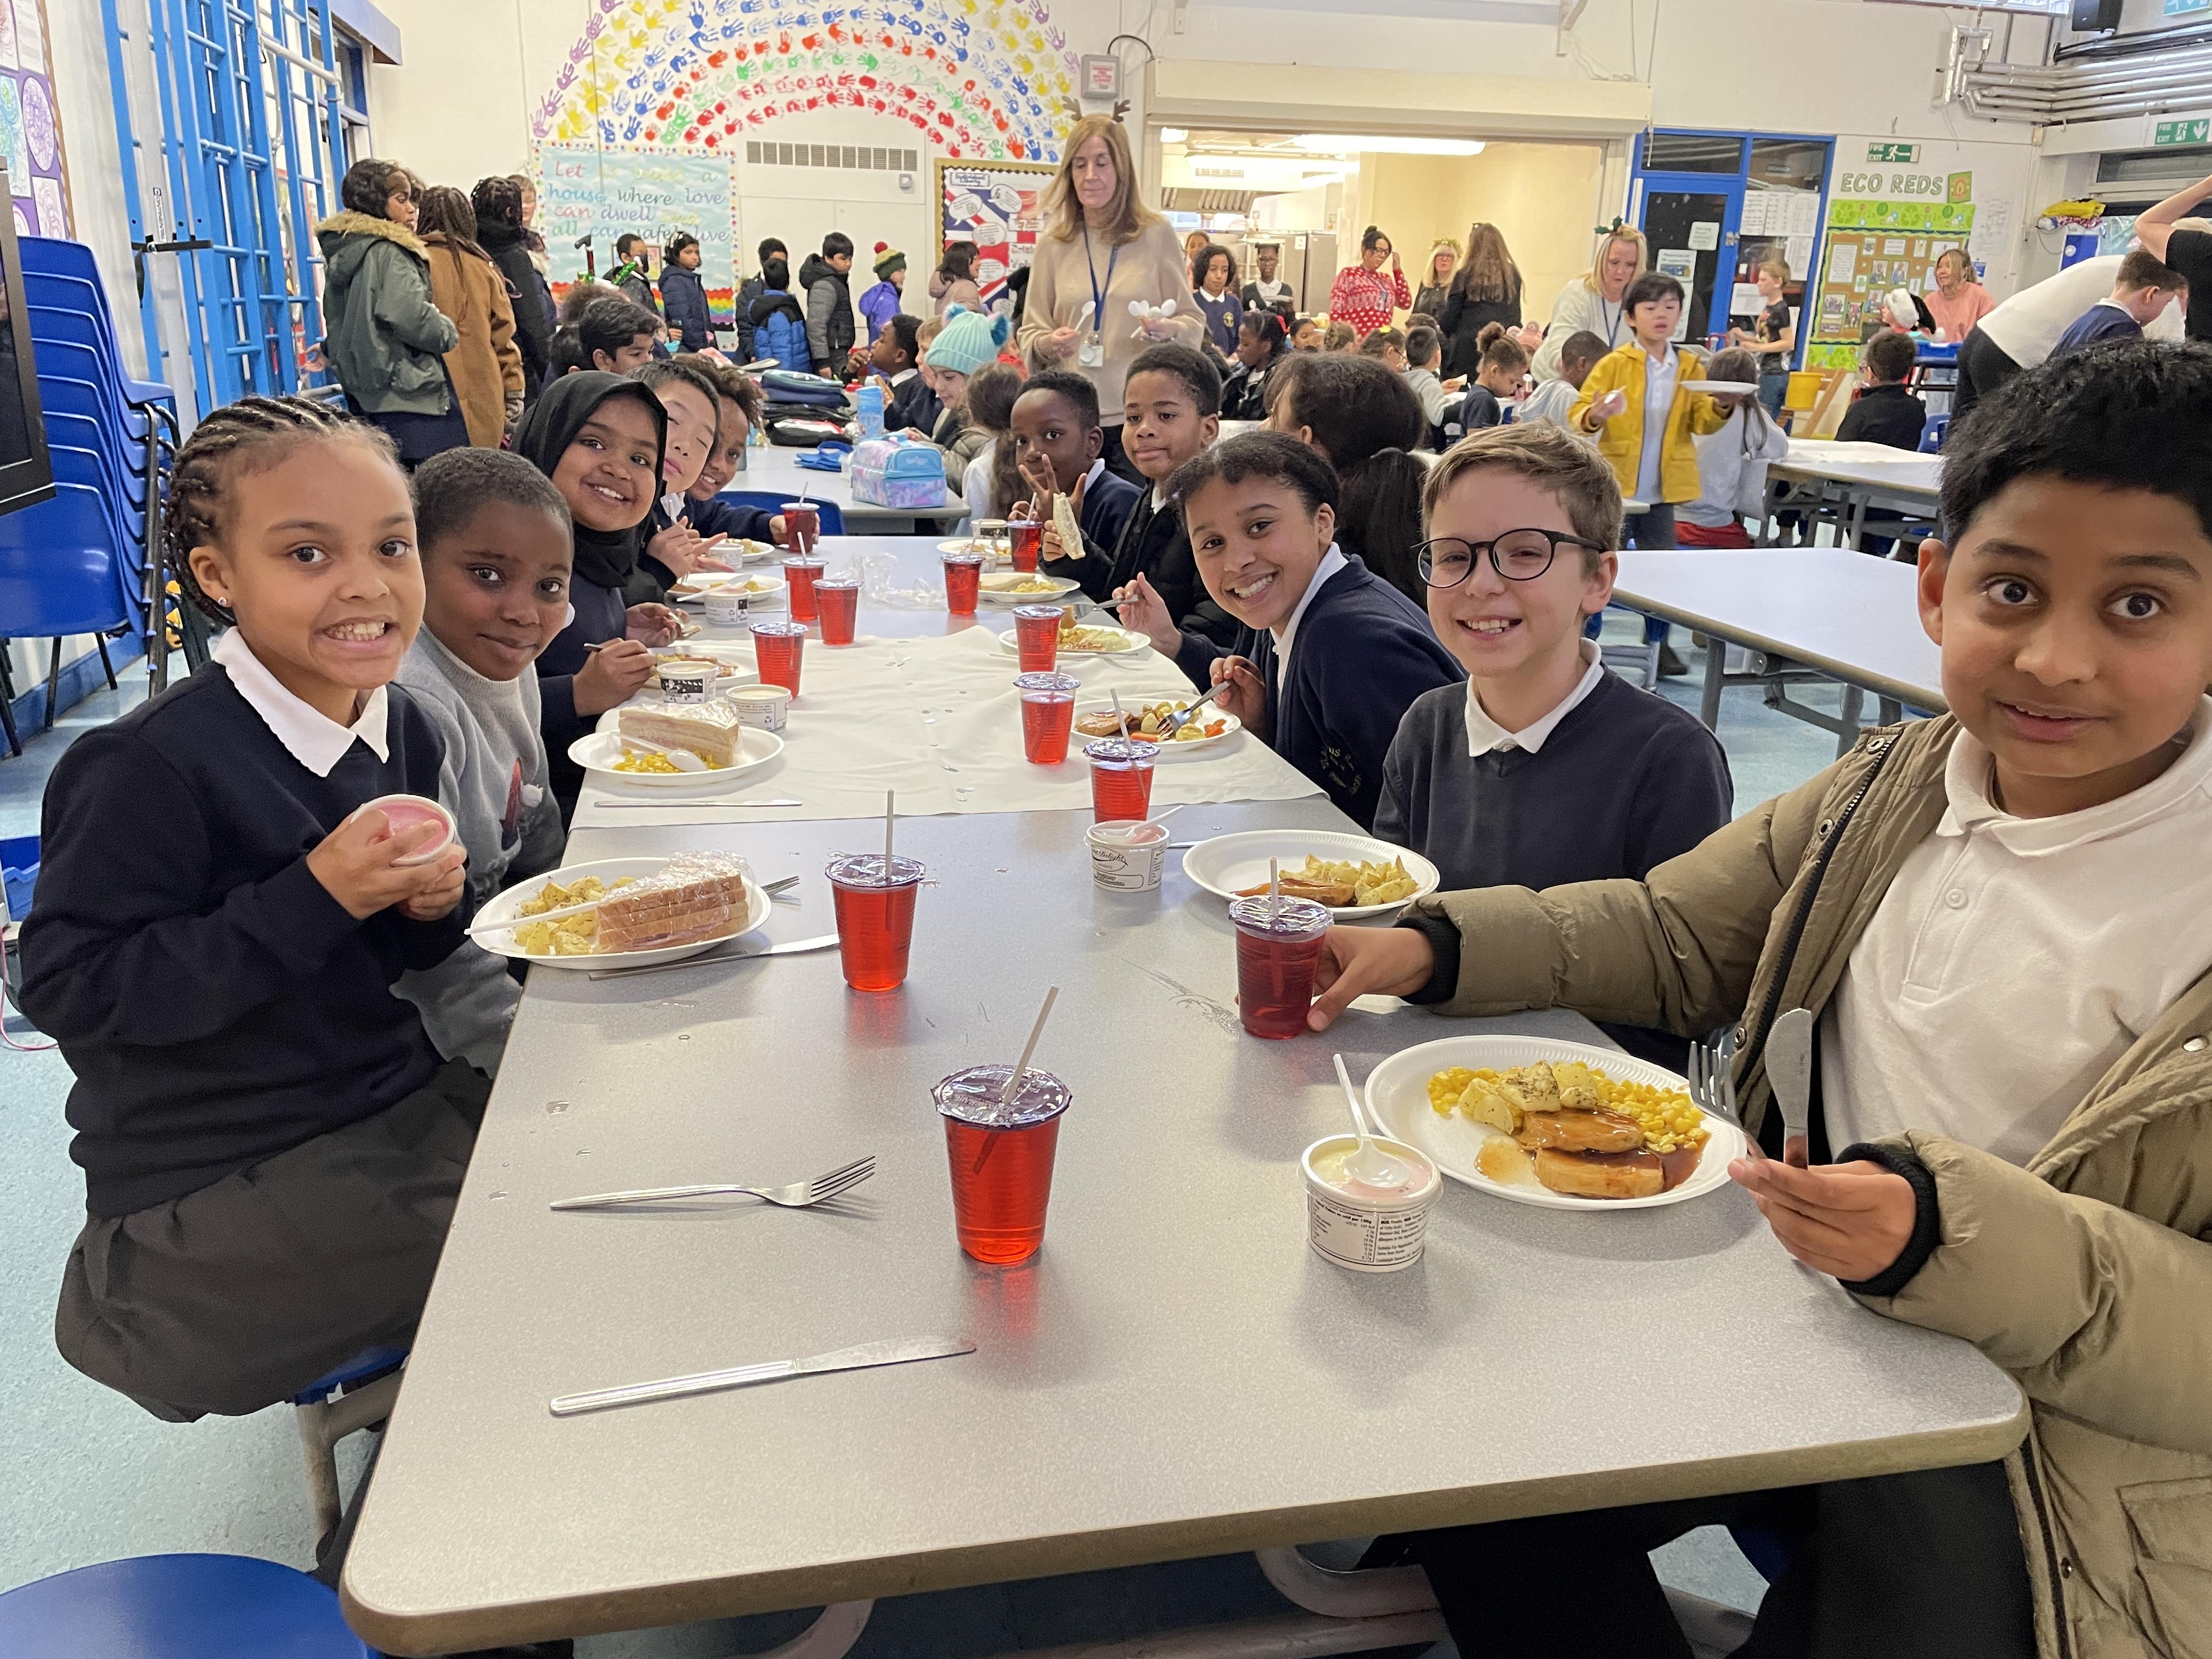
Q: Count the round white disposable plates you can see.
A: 12